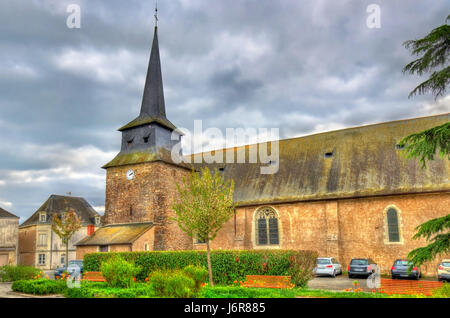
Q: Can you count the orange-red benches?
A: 3